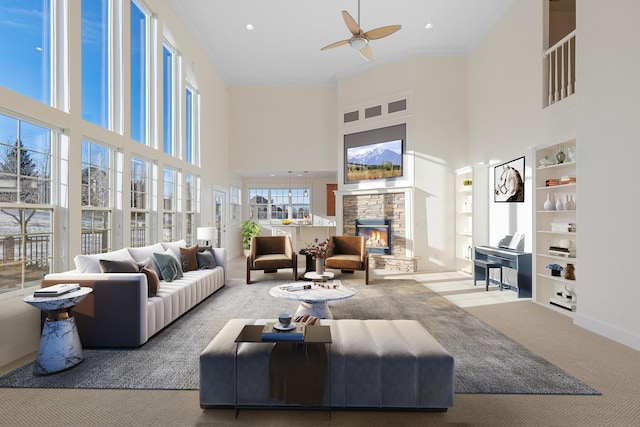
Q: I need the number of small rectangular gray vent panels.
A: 3